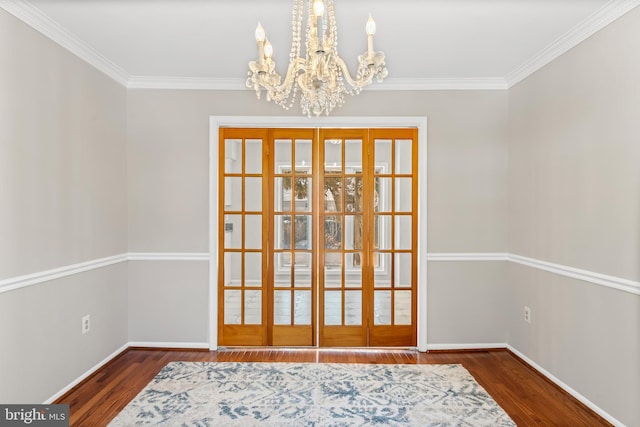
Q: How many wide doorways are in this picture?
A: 1